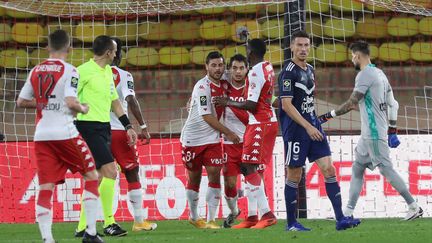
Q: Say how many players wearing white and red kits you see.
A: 5